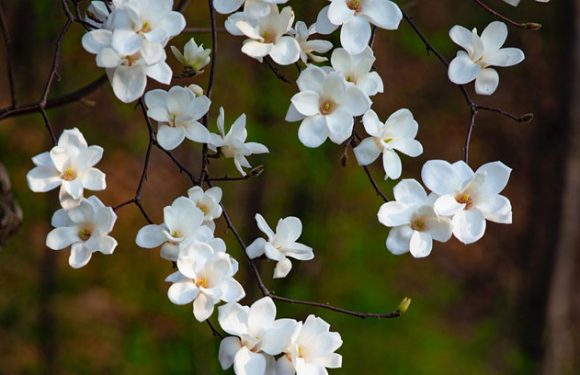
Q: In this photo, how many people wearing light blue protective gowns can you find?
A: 0